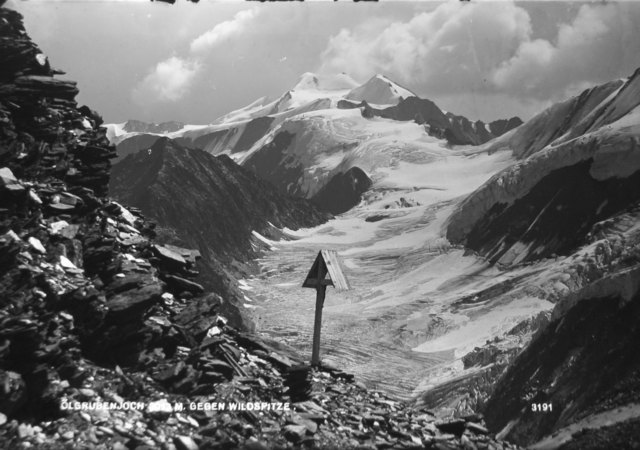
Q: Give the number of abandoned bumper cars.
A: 0